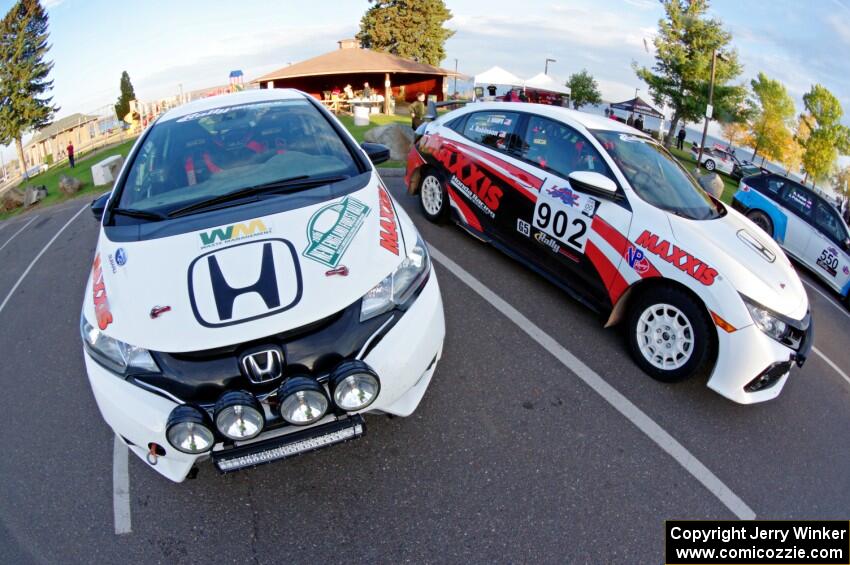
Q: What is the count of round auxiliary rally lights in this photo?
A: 4